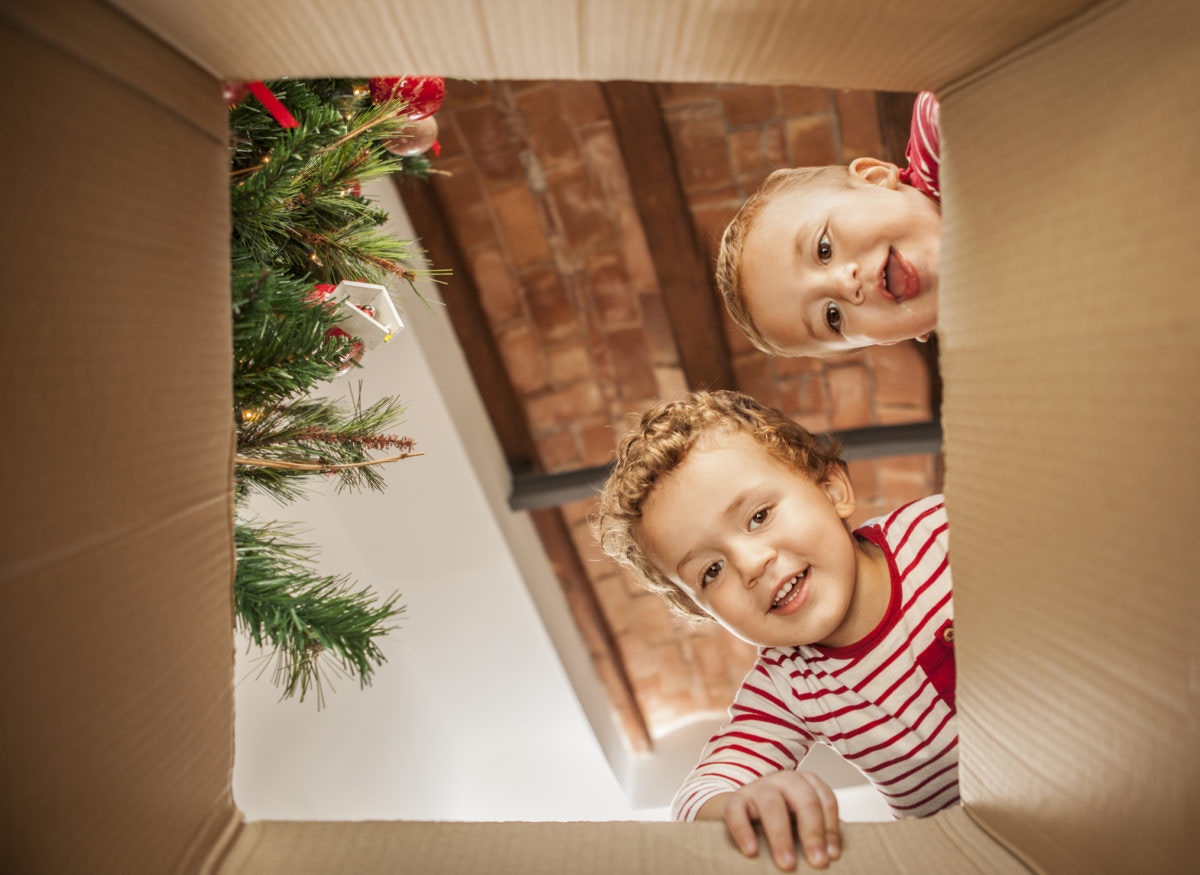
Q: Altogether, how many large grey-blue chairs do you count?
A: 0